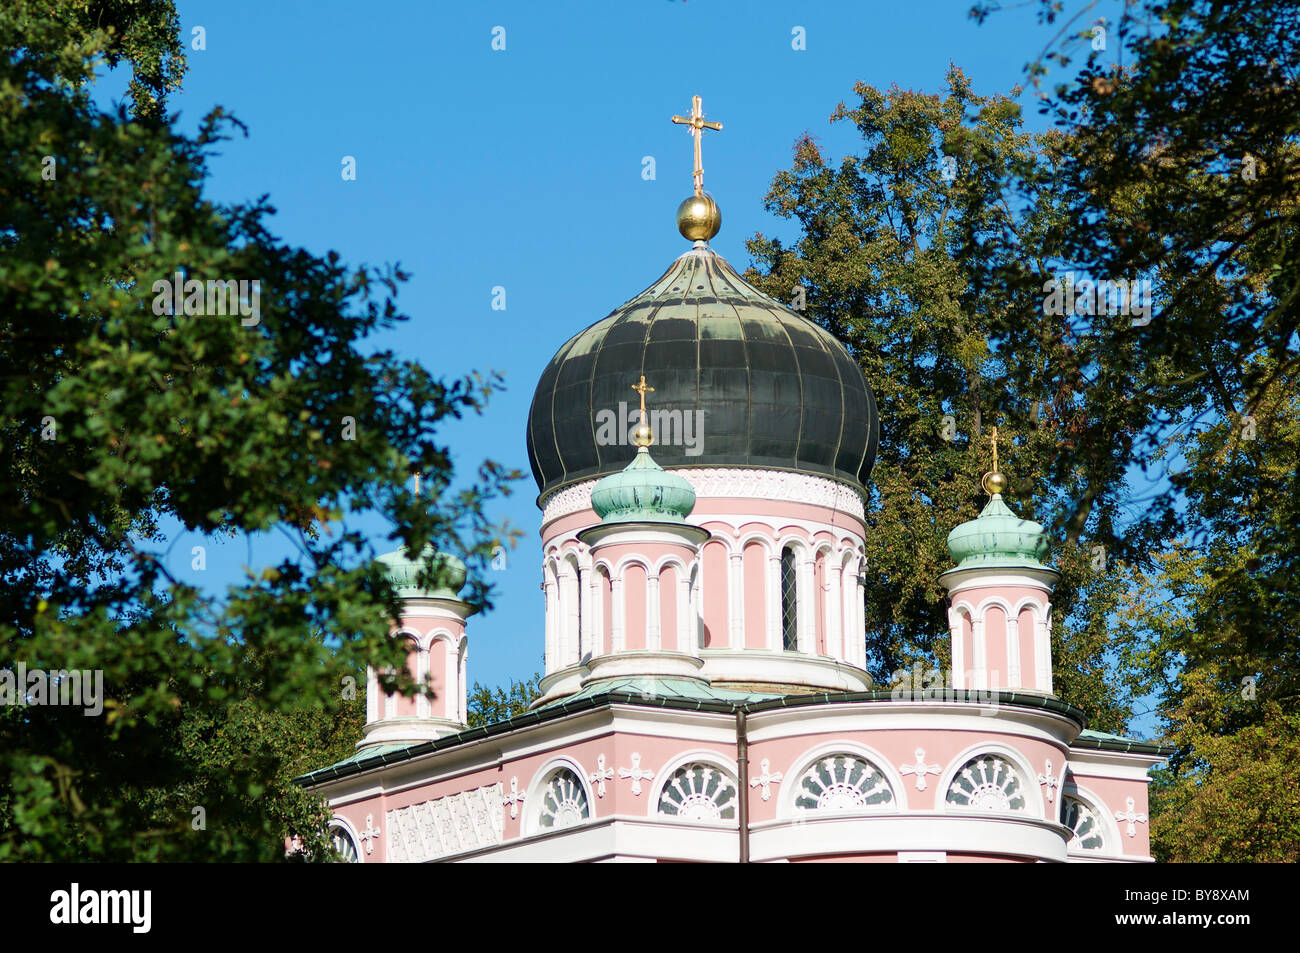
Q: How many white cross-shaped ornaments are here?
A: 8